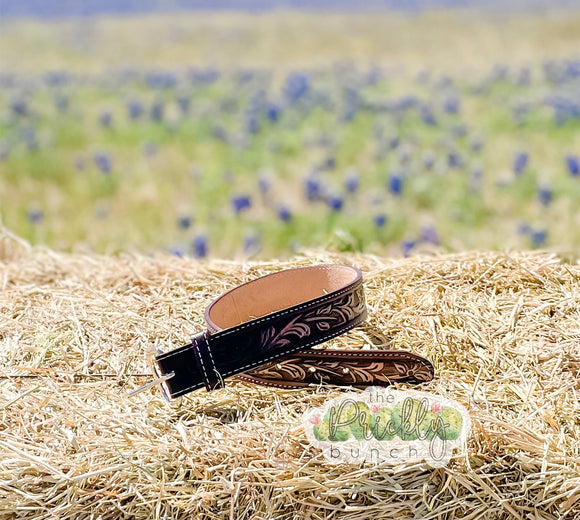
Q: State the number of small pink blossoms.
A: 3